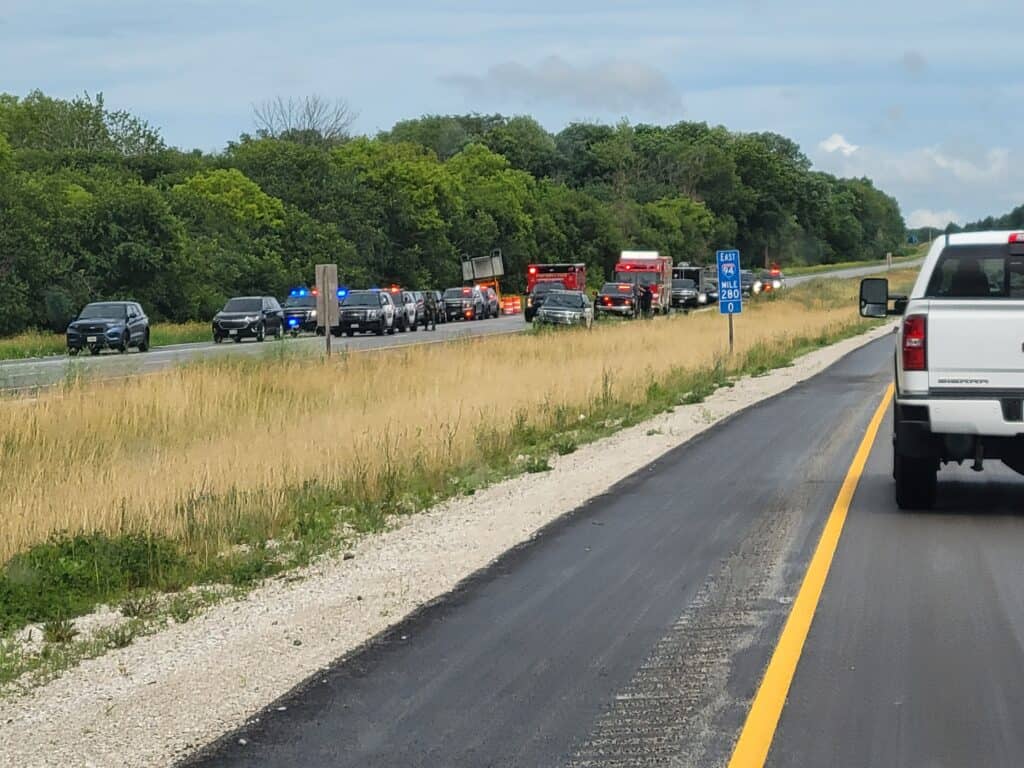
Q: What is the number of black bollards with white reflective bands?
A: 0